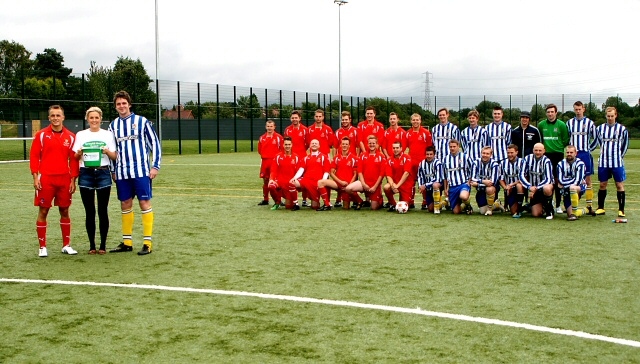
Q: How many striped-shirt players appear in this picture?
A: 12